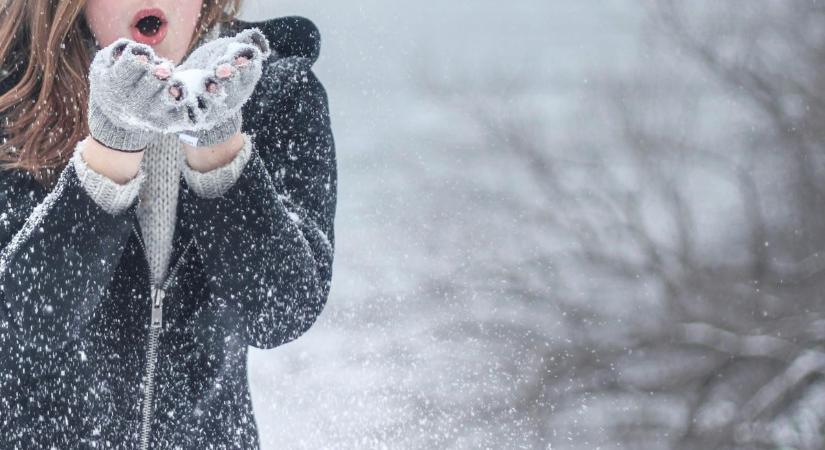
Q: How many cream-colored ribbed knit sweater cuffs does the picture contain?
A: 2